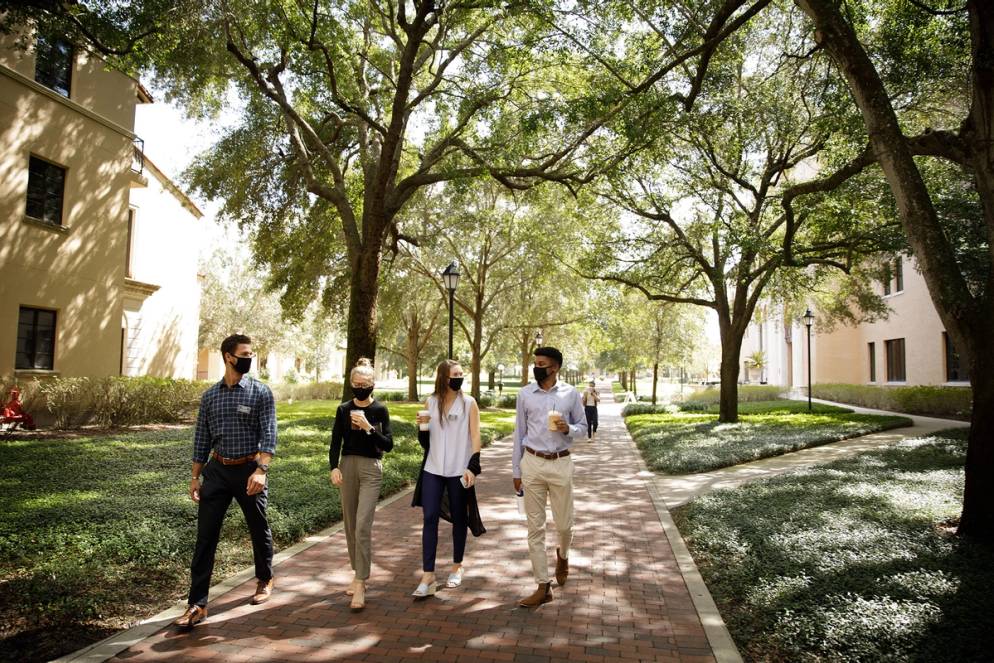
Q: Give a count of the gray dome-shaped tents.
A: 0